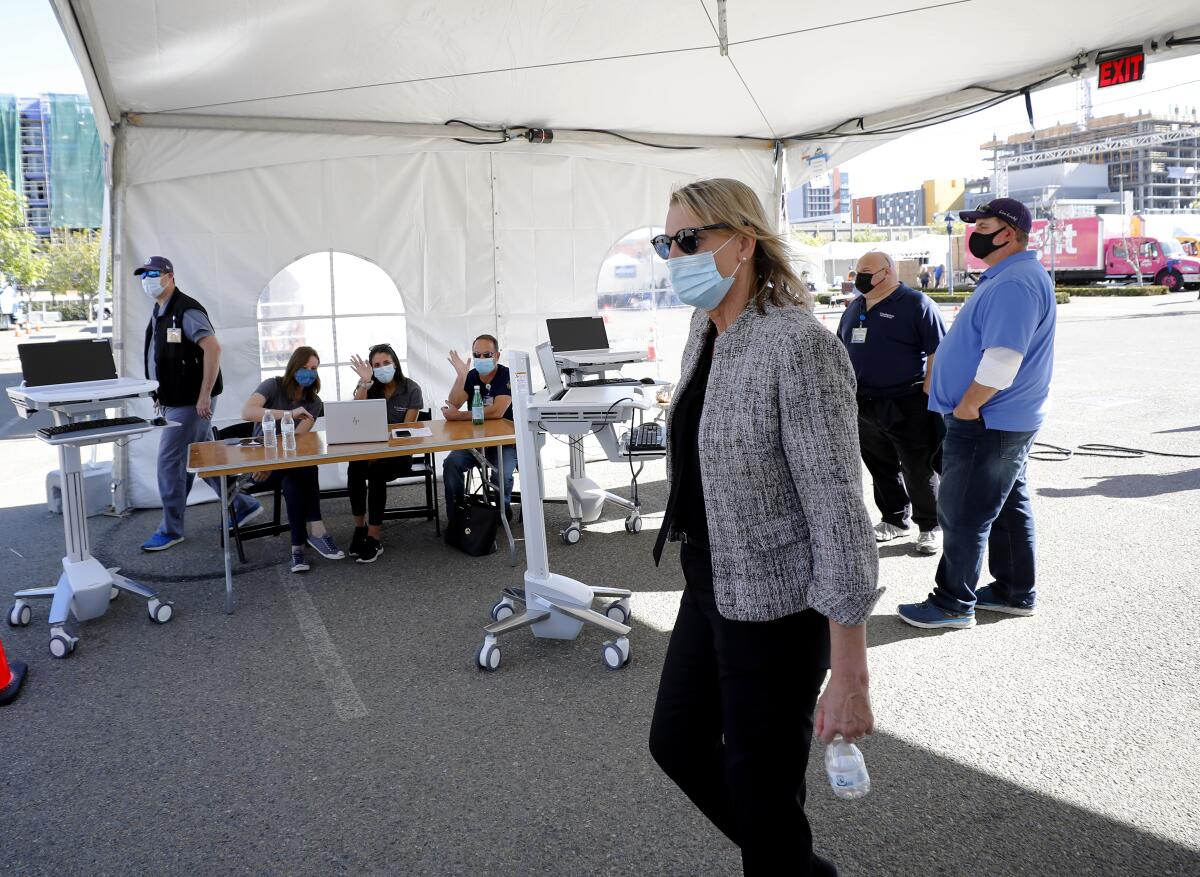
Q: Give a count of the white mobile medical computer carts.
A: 3